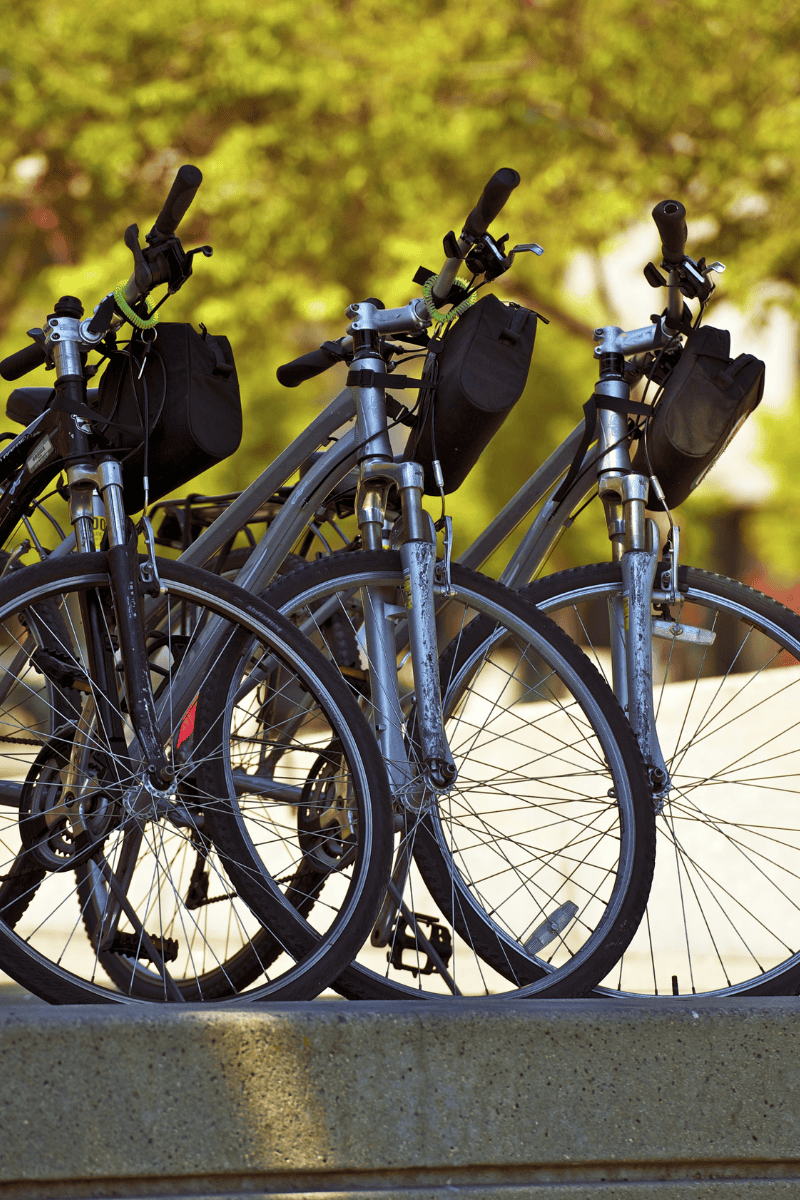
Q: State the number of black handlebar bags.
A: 3